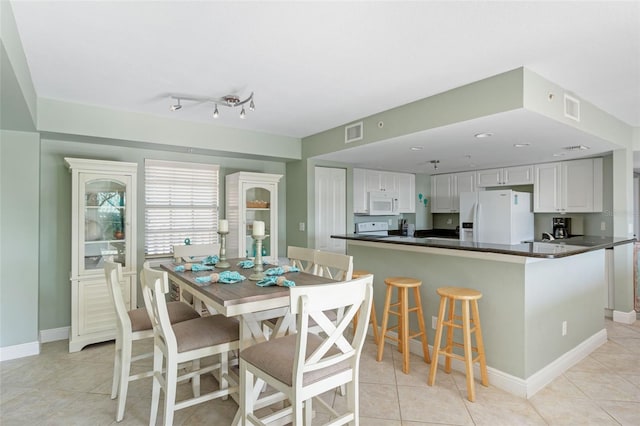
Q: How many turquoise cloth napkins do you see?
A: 6